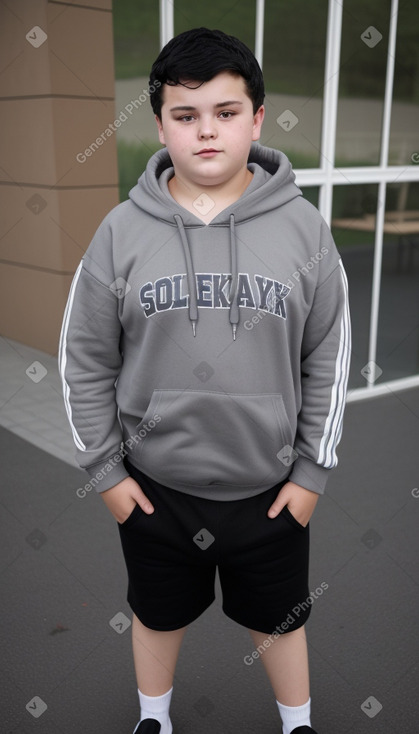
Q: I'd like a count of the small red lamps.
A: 0